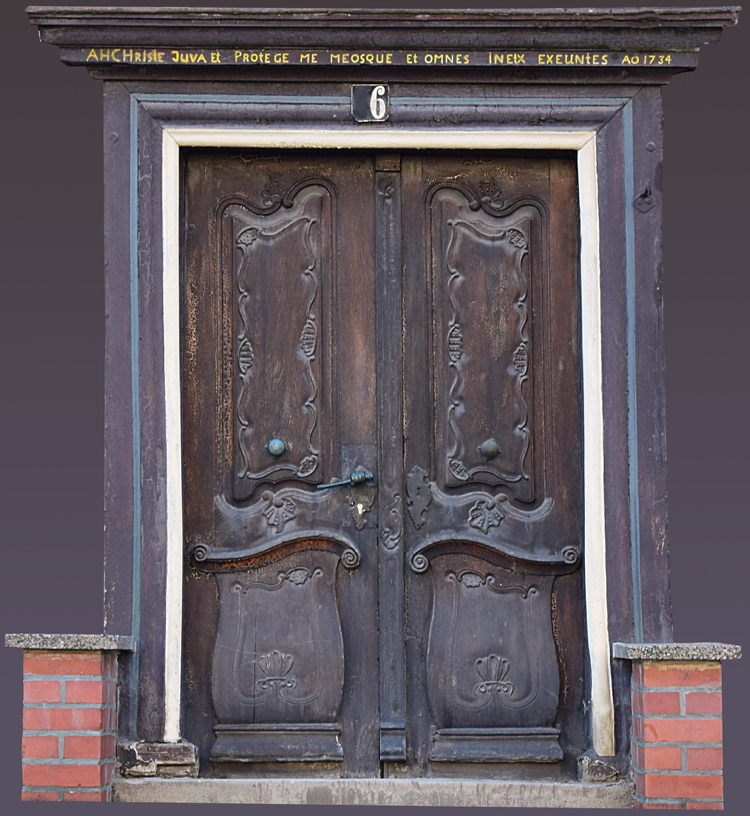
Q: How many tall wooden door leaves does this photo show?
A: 2